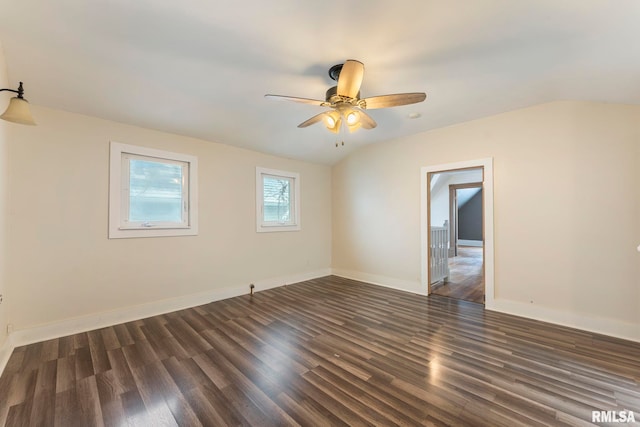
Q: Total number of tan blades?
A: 5